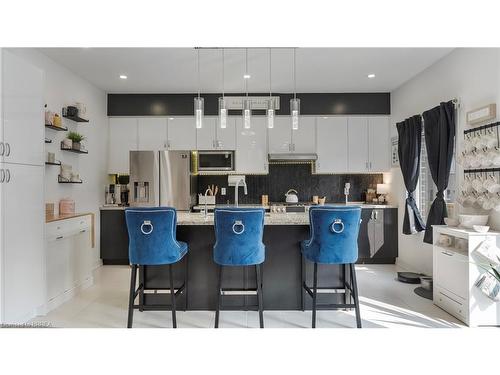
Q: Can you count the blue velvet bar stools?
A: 3